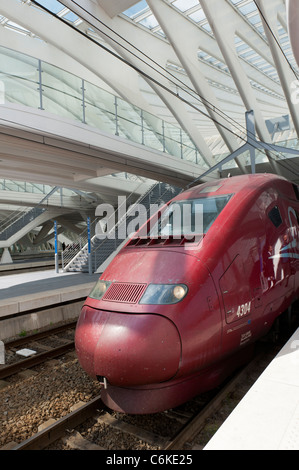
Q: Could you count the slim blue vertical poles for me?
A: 2